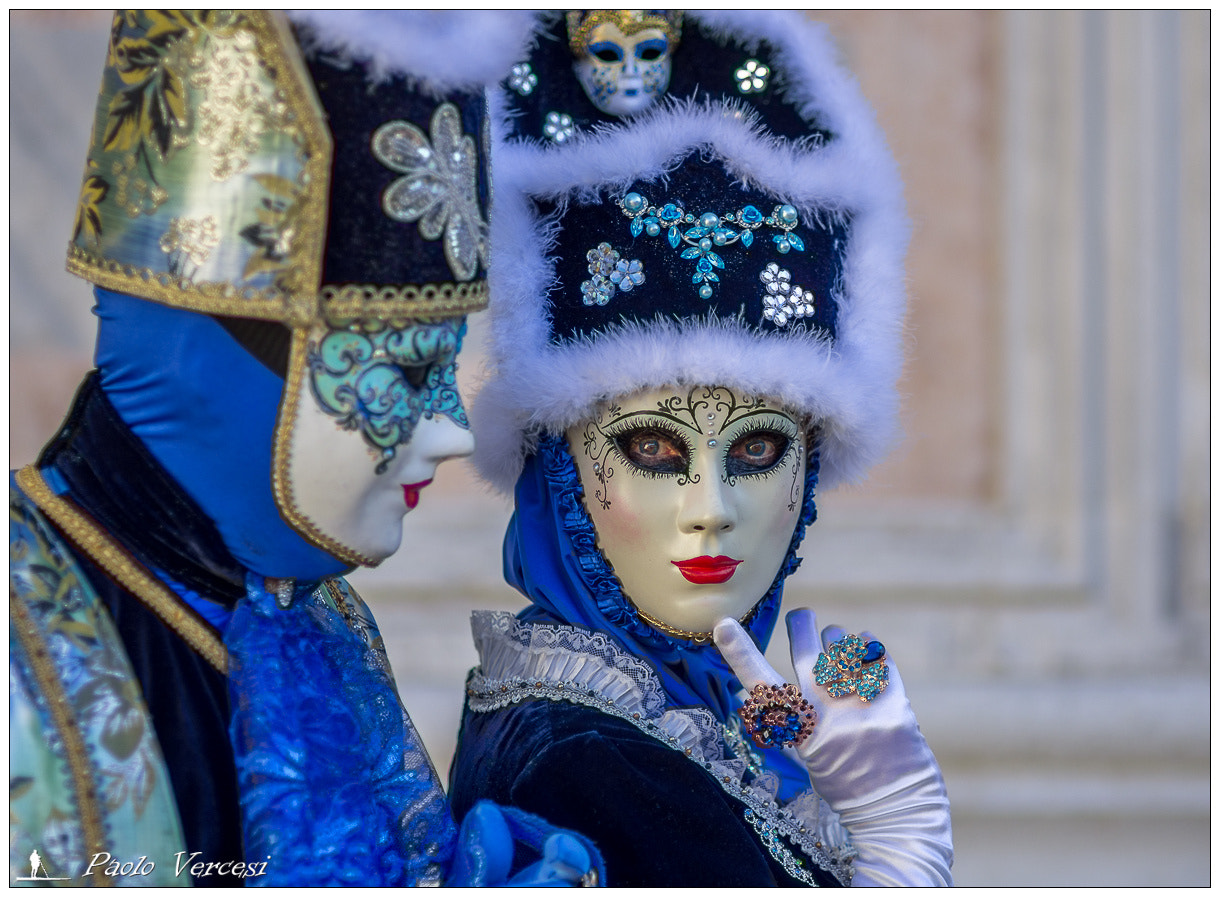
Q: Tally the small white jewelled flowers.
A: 9